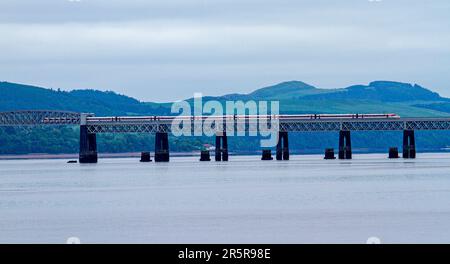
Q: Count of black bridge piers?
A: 6